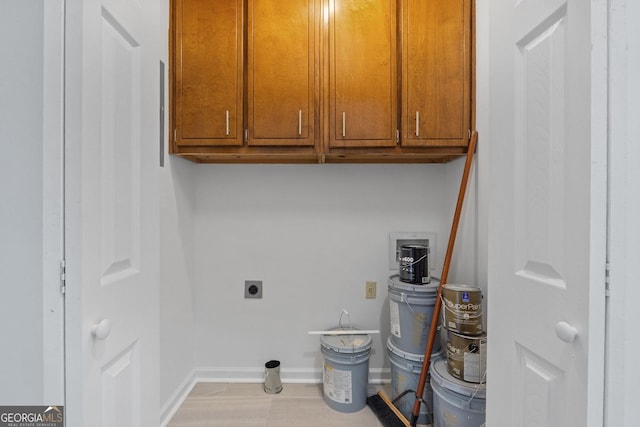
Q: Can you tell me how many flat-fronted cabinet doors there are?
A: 4